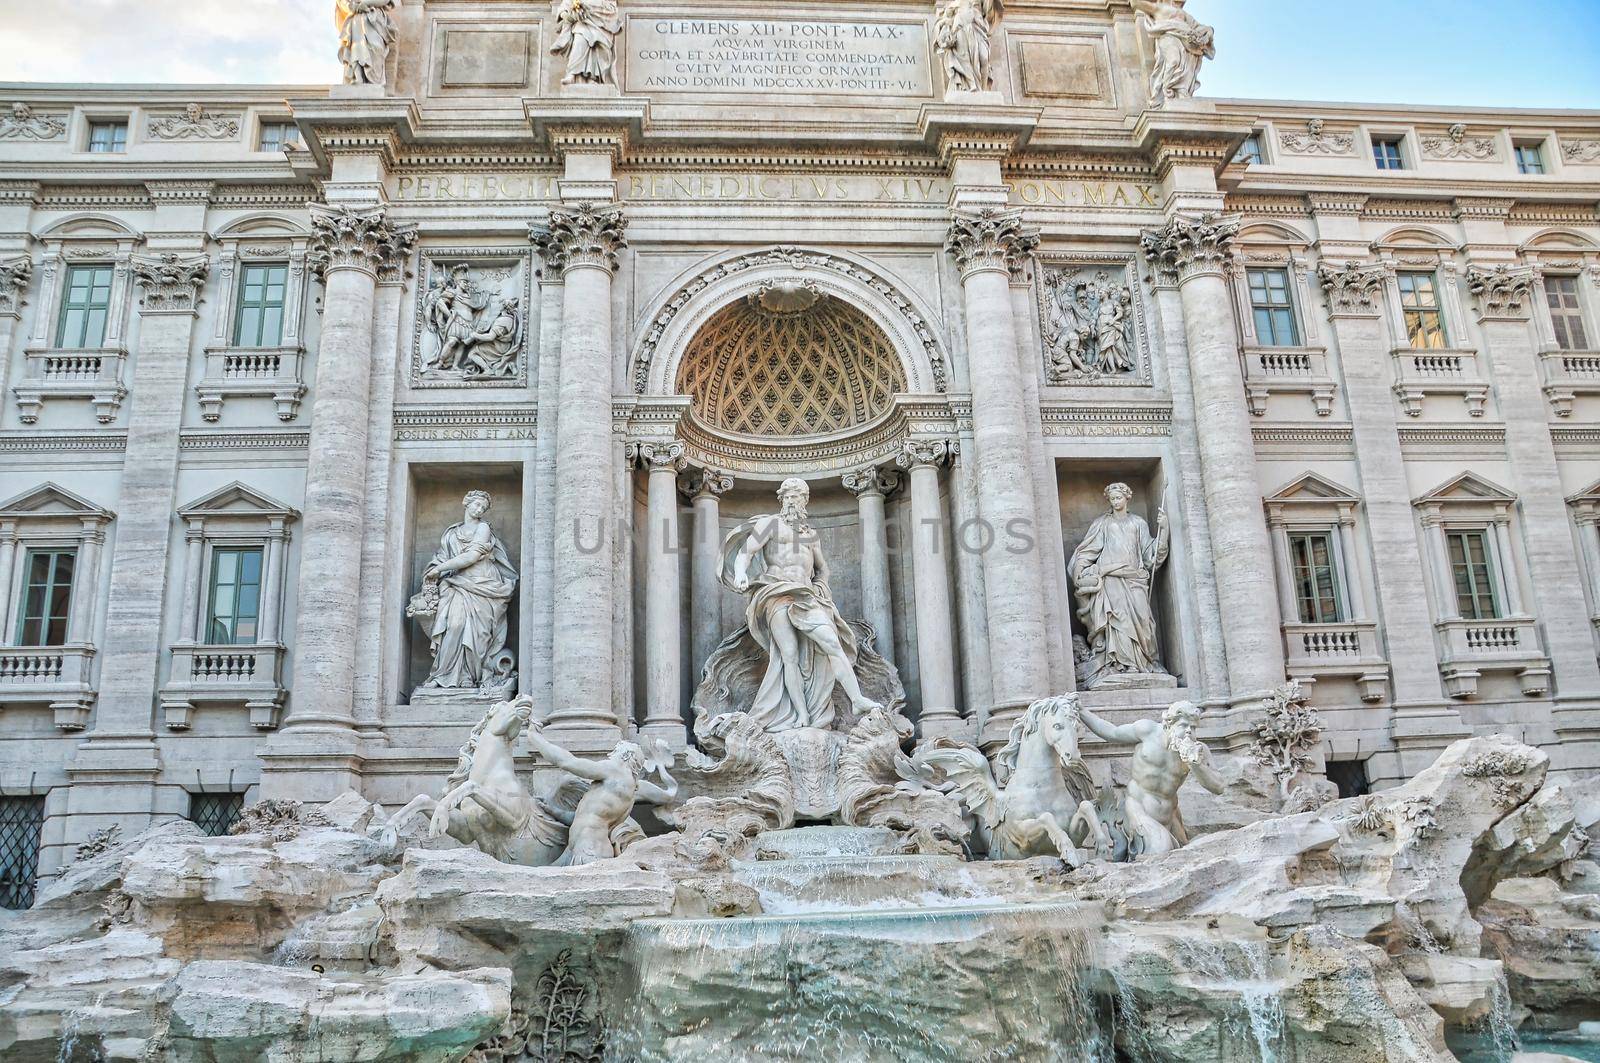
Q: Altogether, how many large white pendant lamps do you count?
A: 0